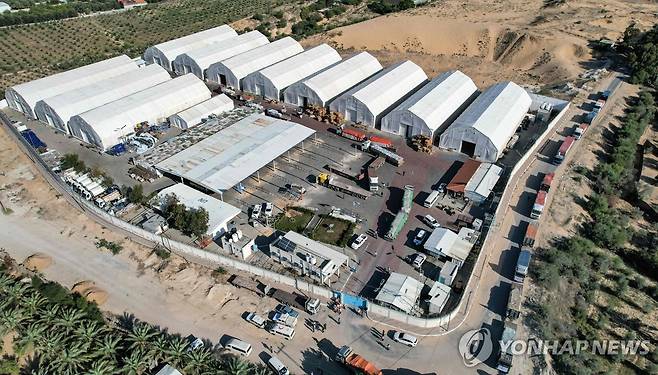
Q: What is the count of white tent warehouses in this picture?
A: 12